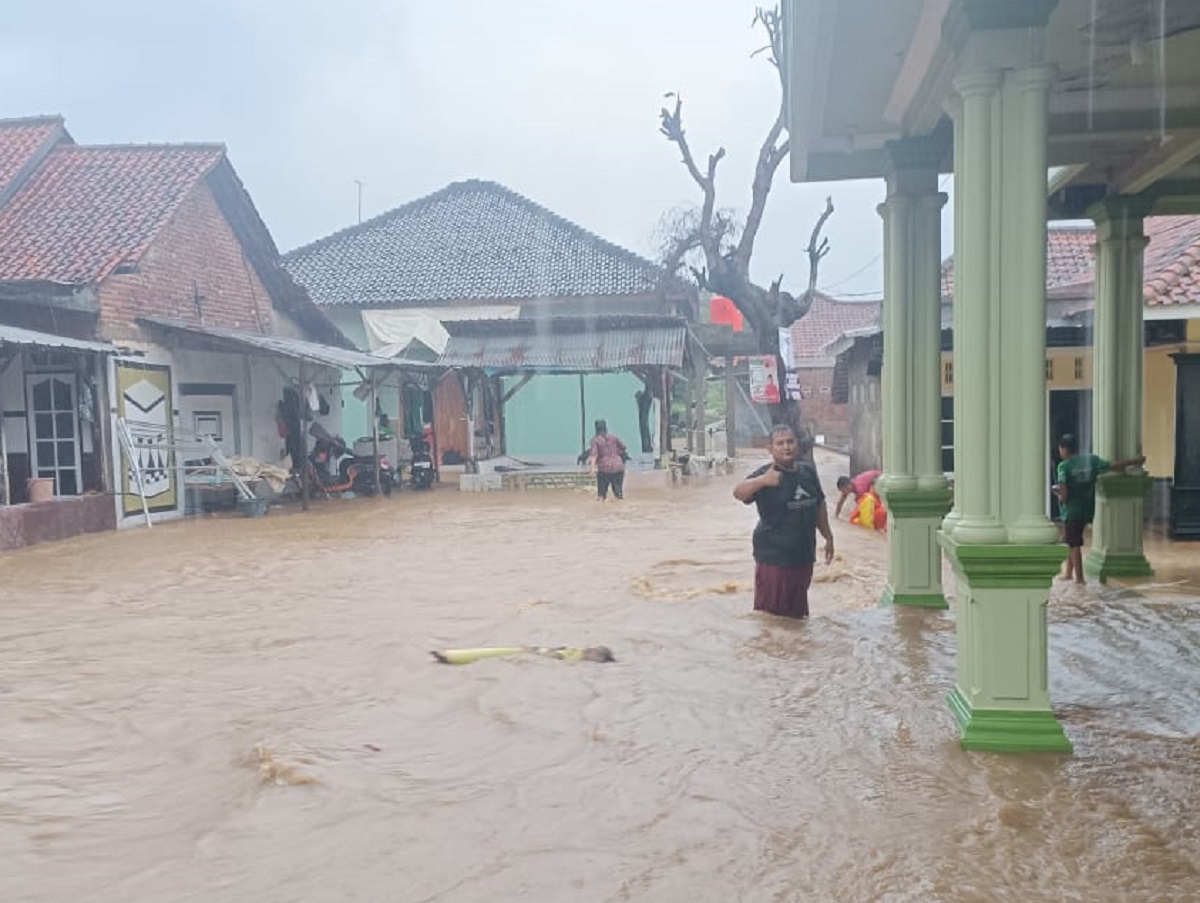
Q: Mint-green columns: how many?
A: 3